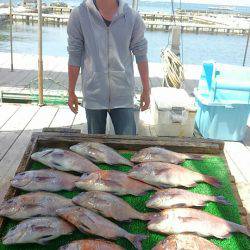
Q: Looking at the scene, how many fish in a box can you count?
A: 14